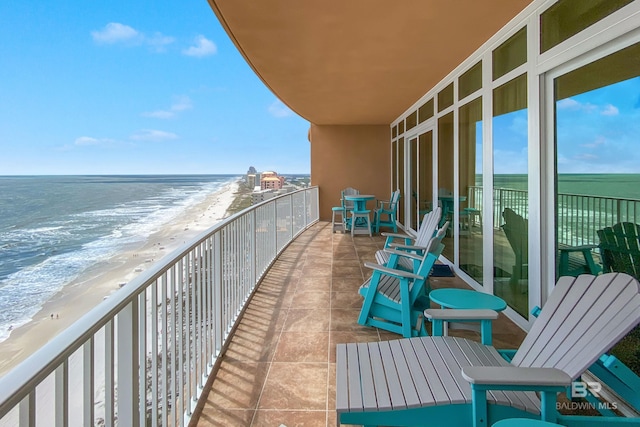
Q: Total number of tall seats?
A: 4